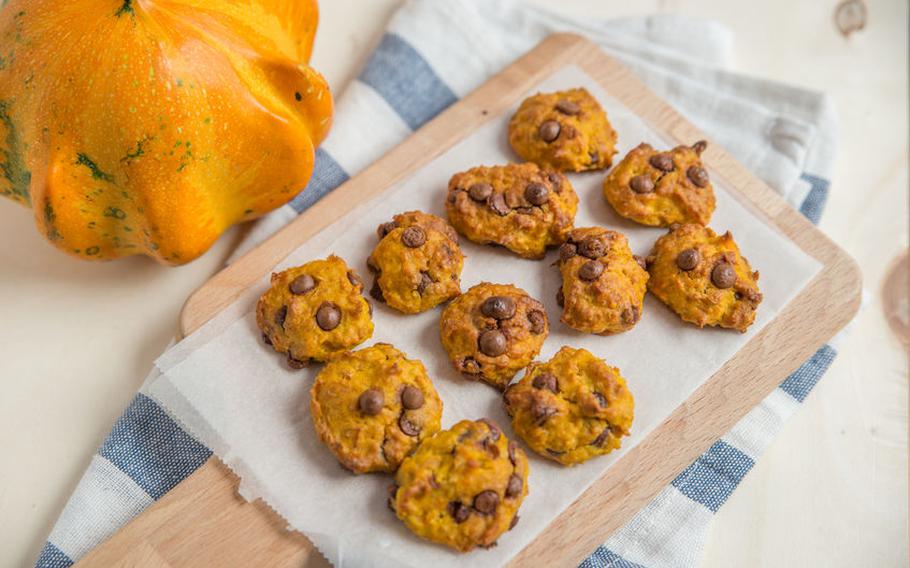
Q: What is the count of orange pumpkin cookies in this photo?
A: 11